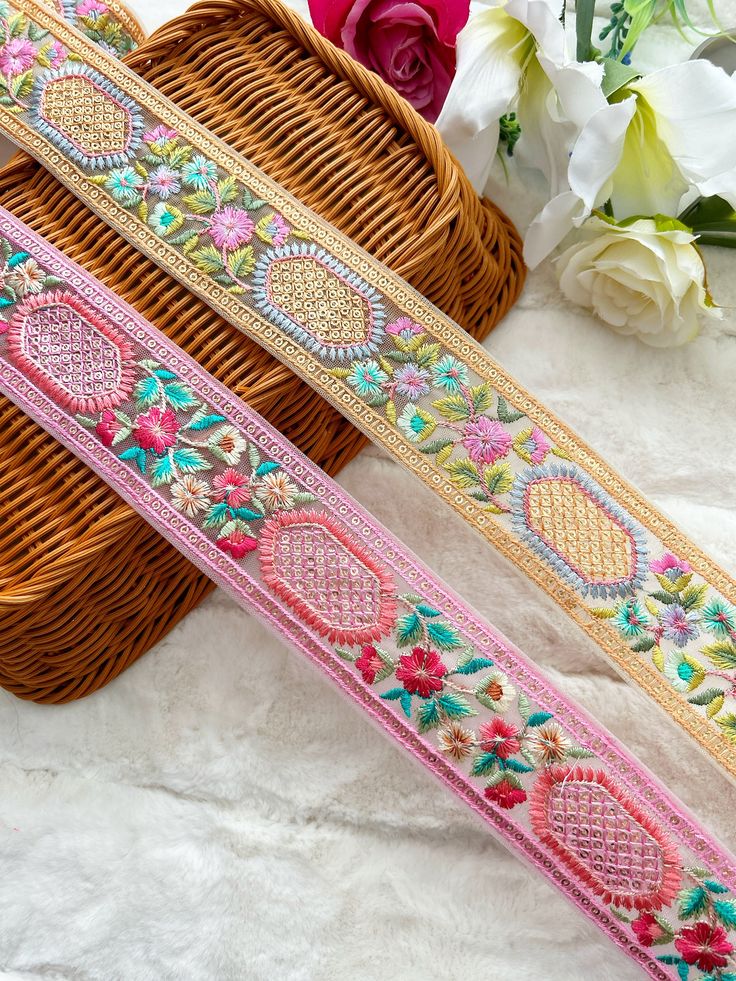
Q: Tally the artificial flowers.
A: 4